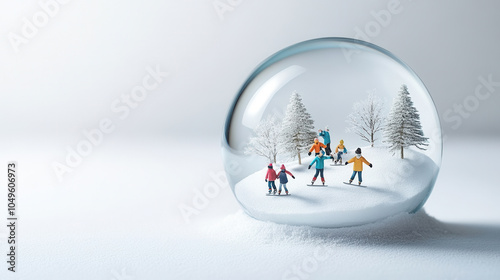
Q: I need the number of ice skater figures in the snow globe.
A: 7